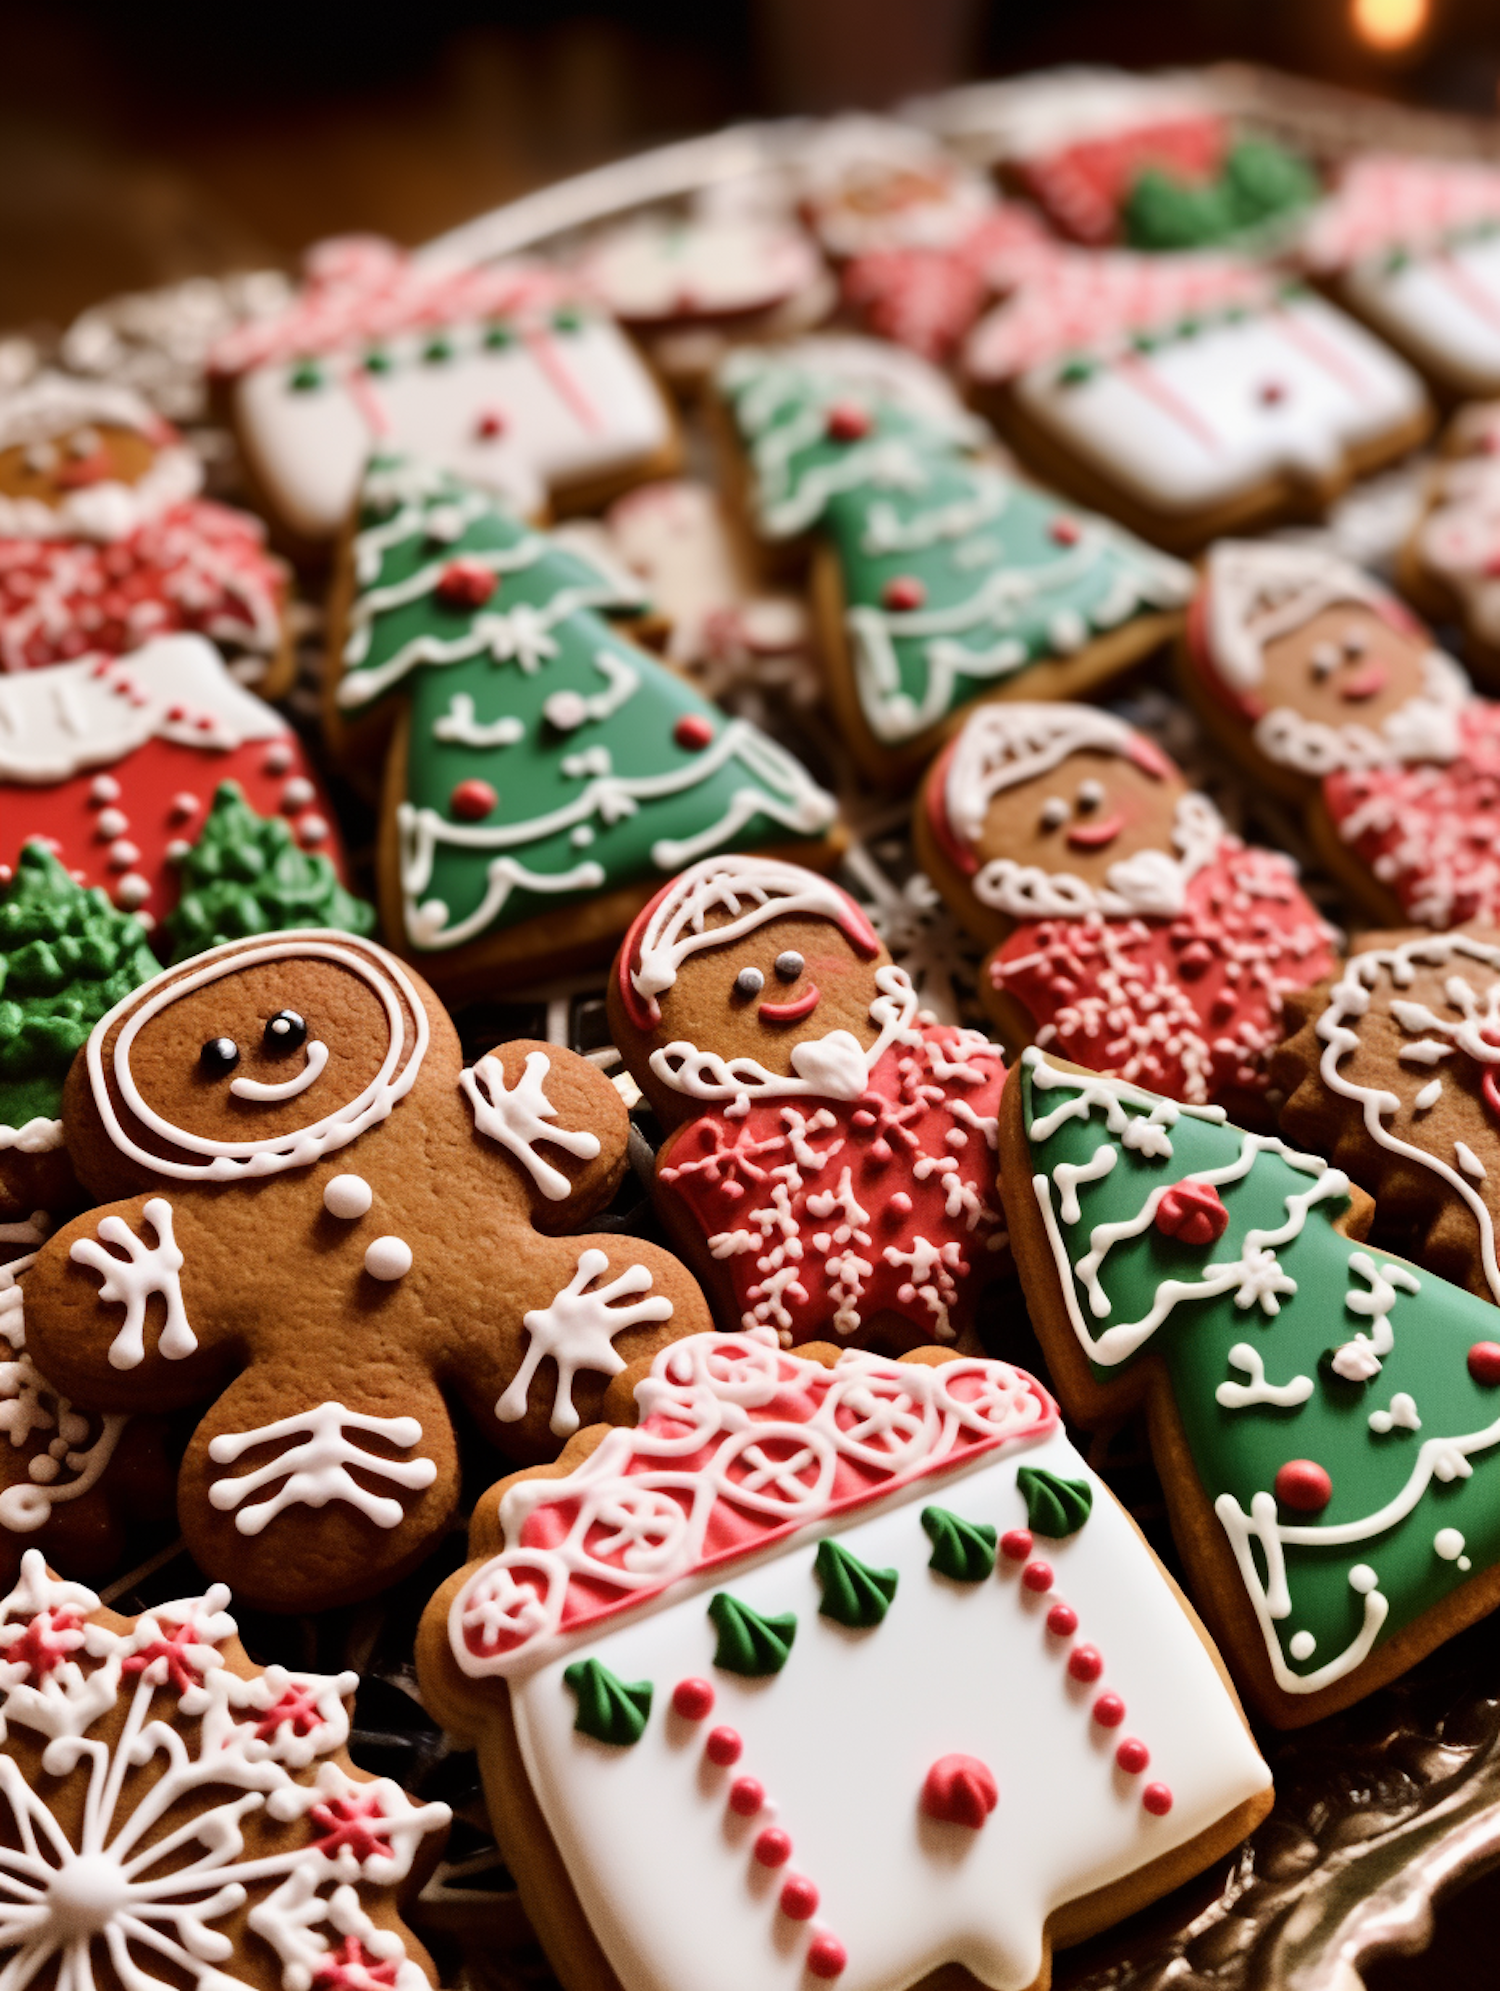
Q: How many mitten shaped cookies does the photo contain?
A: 0